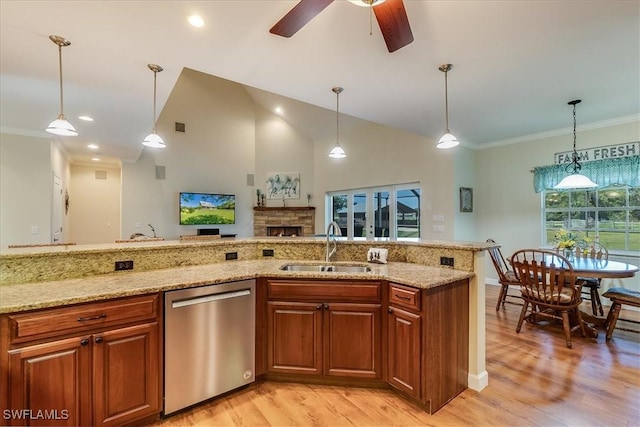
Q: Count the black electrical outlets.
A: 4